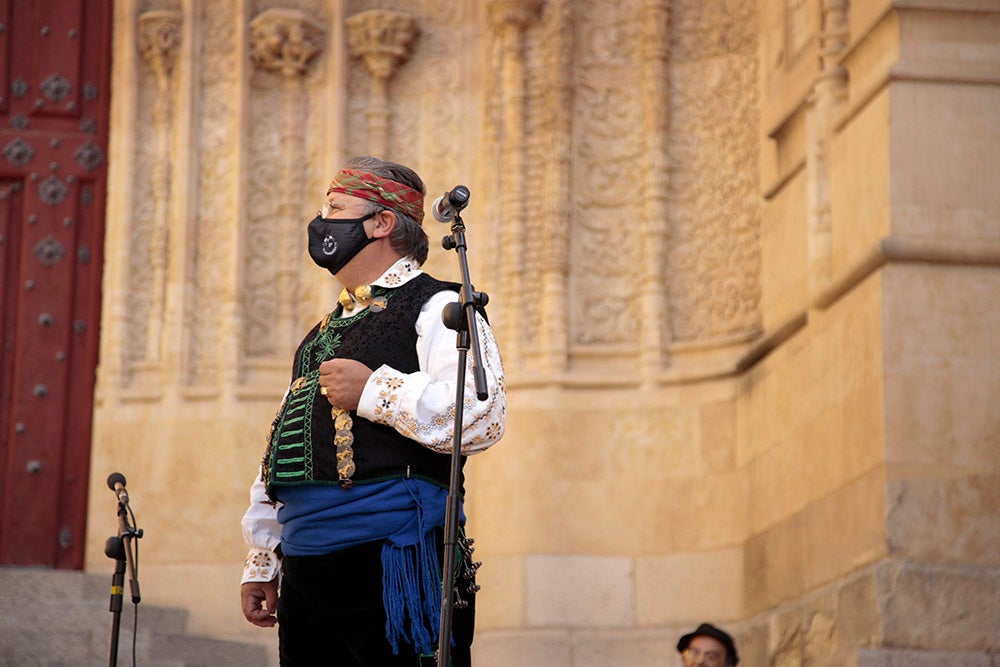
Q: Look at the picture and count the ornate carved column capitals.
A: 4